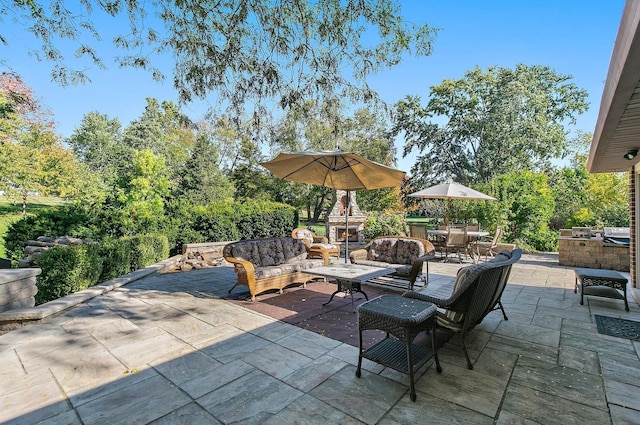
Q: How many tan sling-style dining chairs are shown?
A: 5